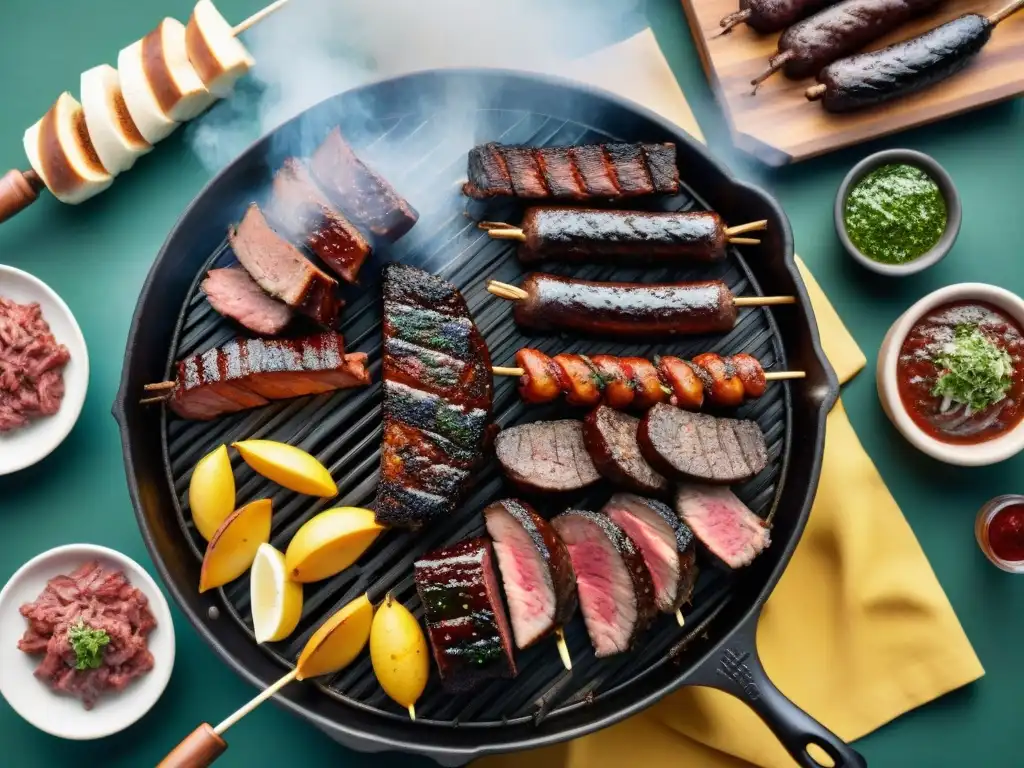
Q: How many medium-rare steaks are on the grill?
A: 4